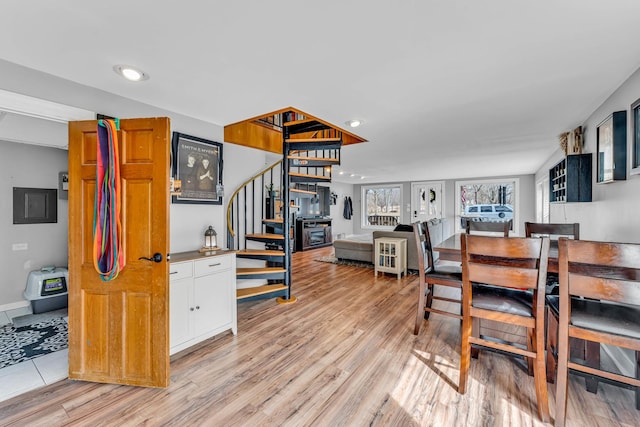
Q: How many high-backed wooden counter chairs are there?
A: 5